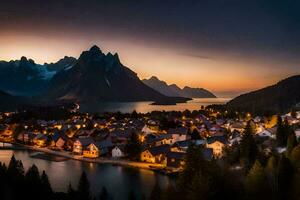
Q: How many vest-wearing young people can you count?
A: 0